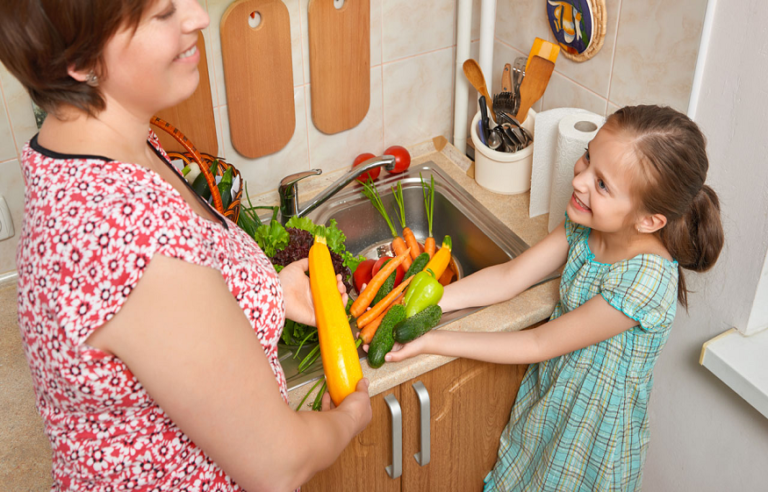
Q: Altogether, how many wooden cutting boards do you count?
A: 3